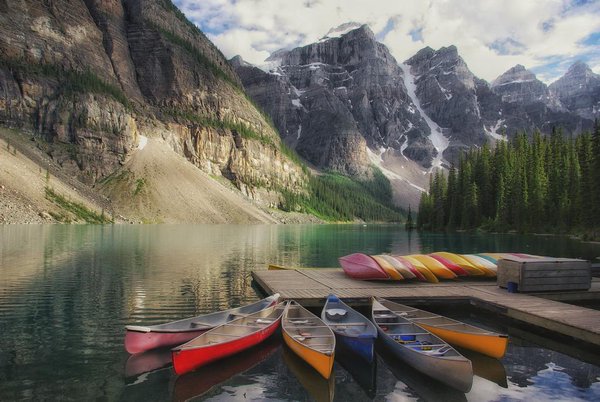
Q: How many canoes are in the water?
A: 6